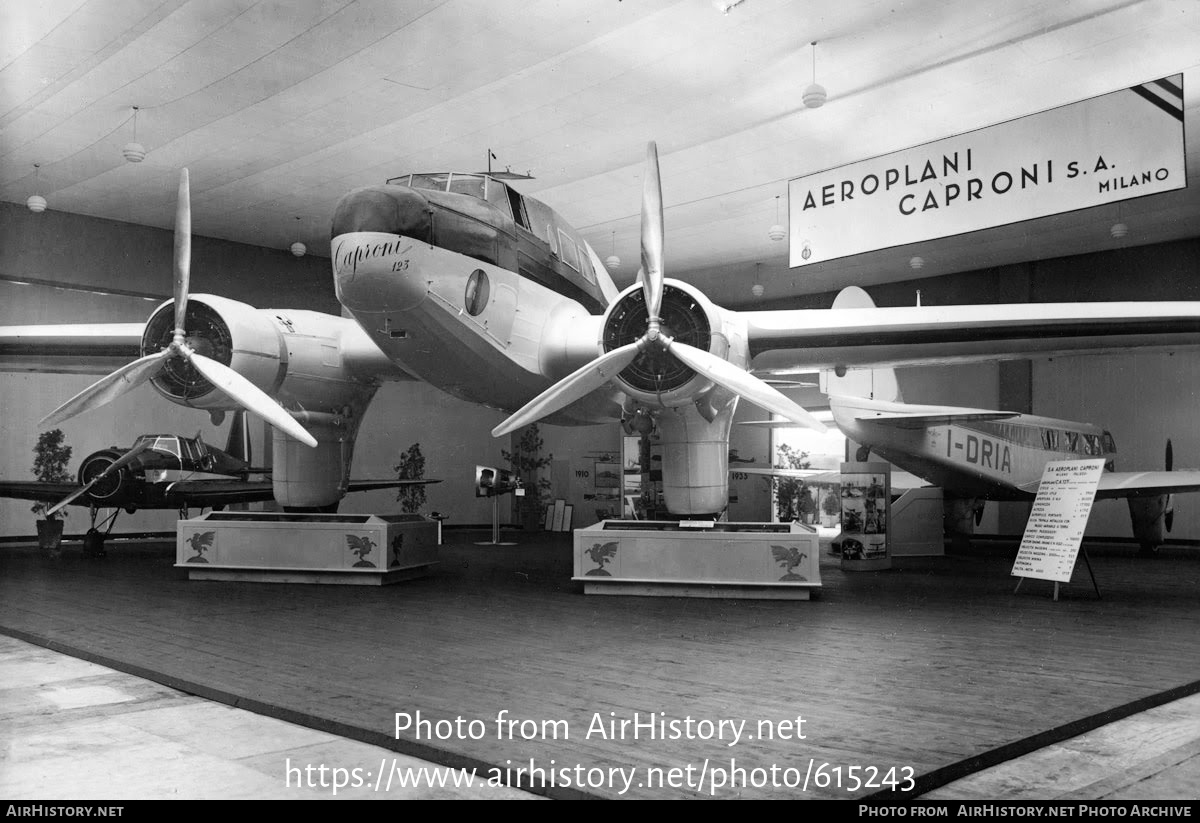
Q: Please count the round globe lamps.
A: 9